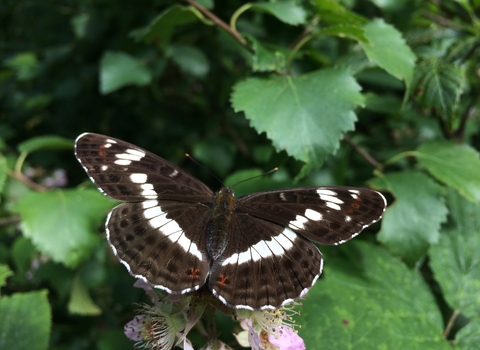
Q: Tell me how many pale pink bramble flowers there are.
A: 2